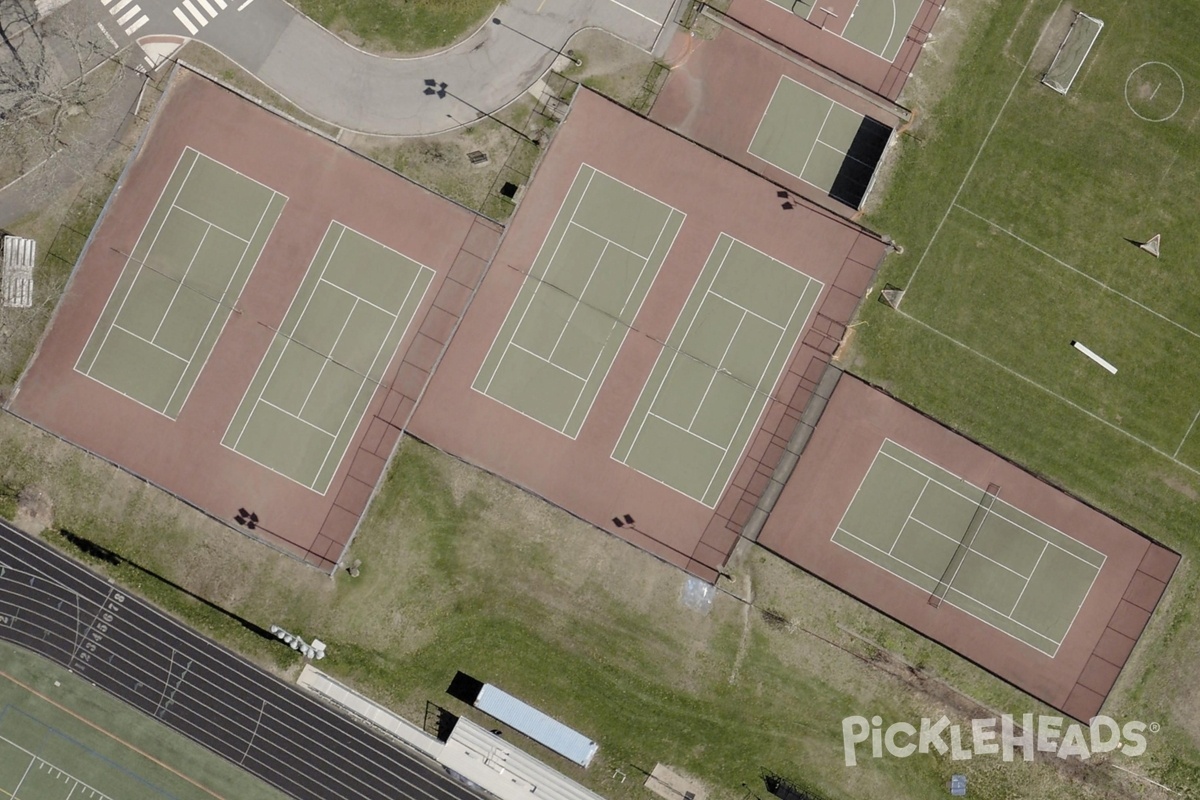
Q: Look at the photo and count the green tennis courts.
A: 5